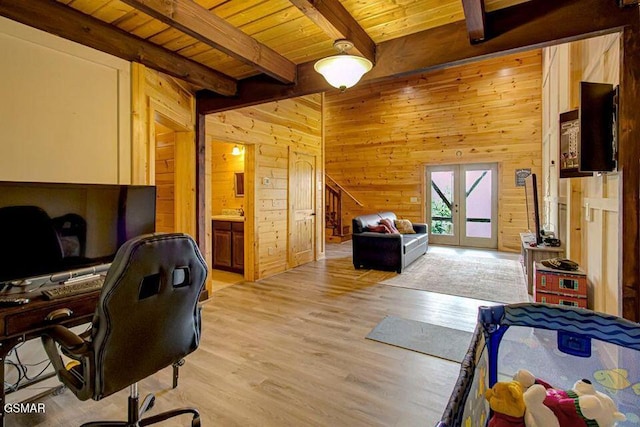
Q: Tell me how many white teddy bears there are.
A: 1